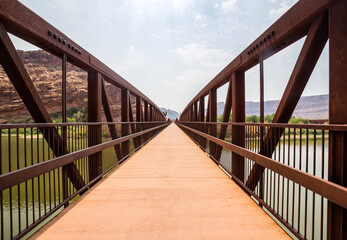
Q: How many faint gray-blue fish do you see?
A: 0